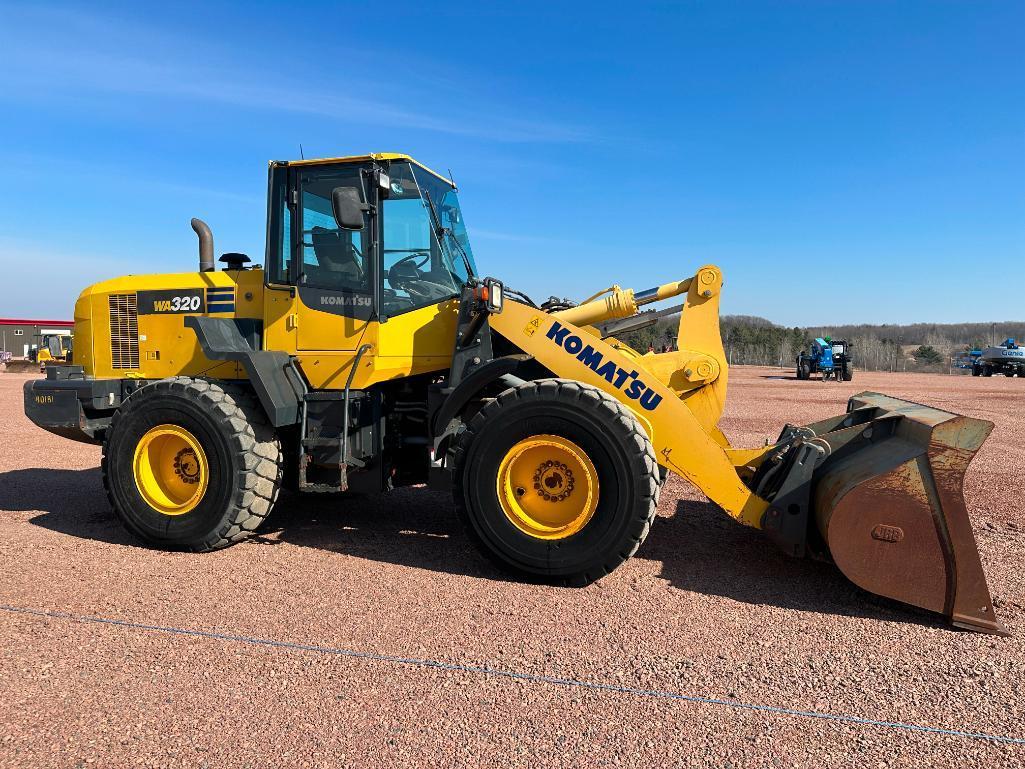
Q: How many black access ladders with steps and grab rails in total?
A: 1